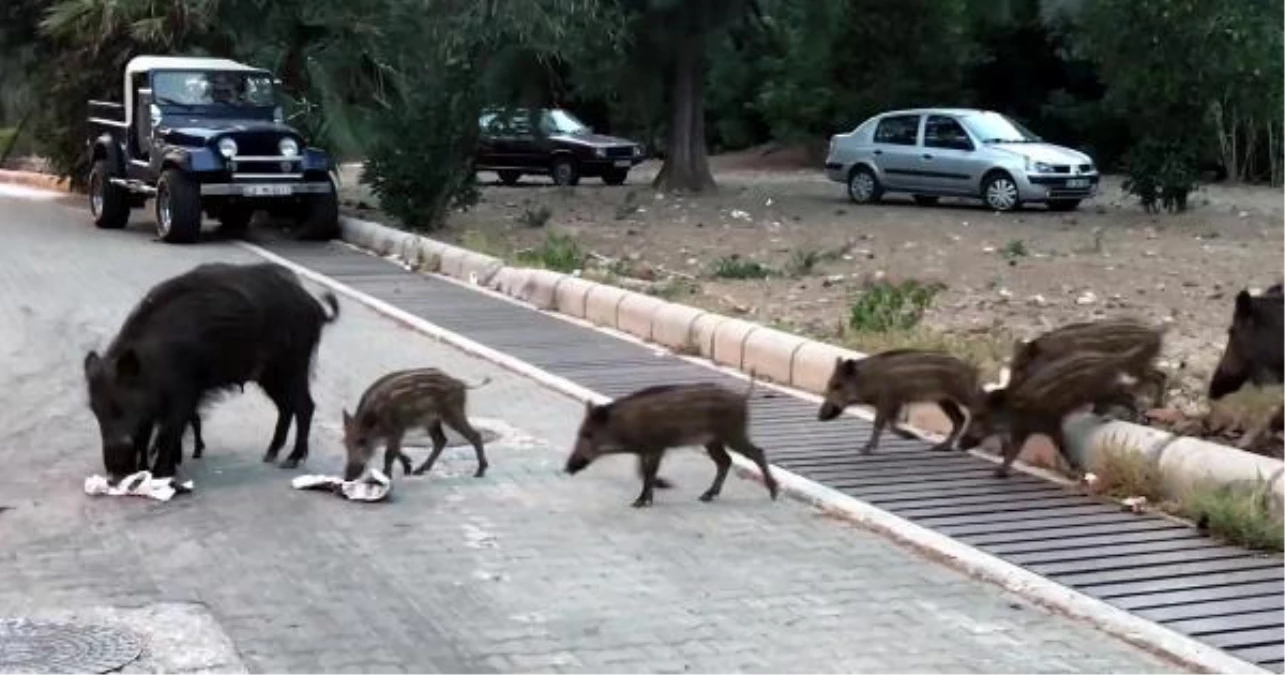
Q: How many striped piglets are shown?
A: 5